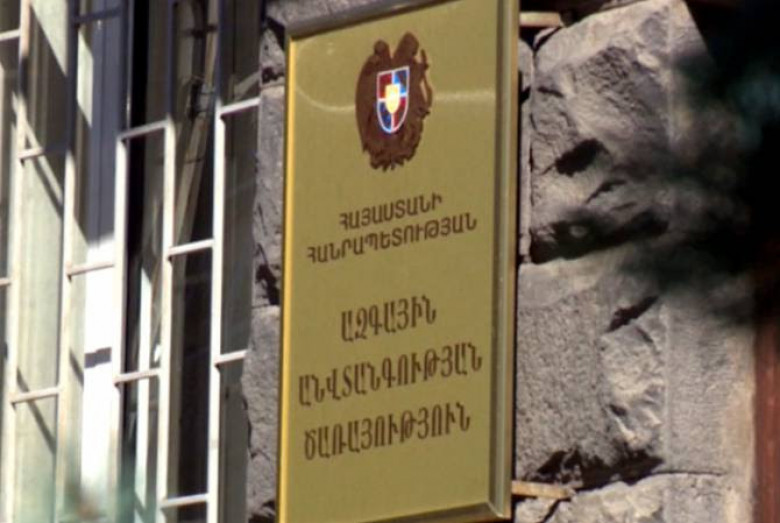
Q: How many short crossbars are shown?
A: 12